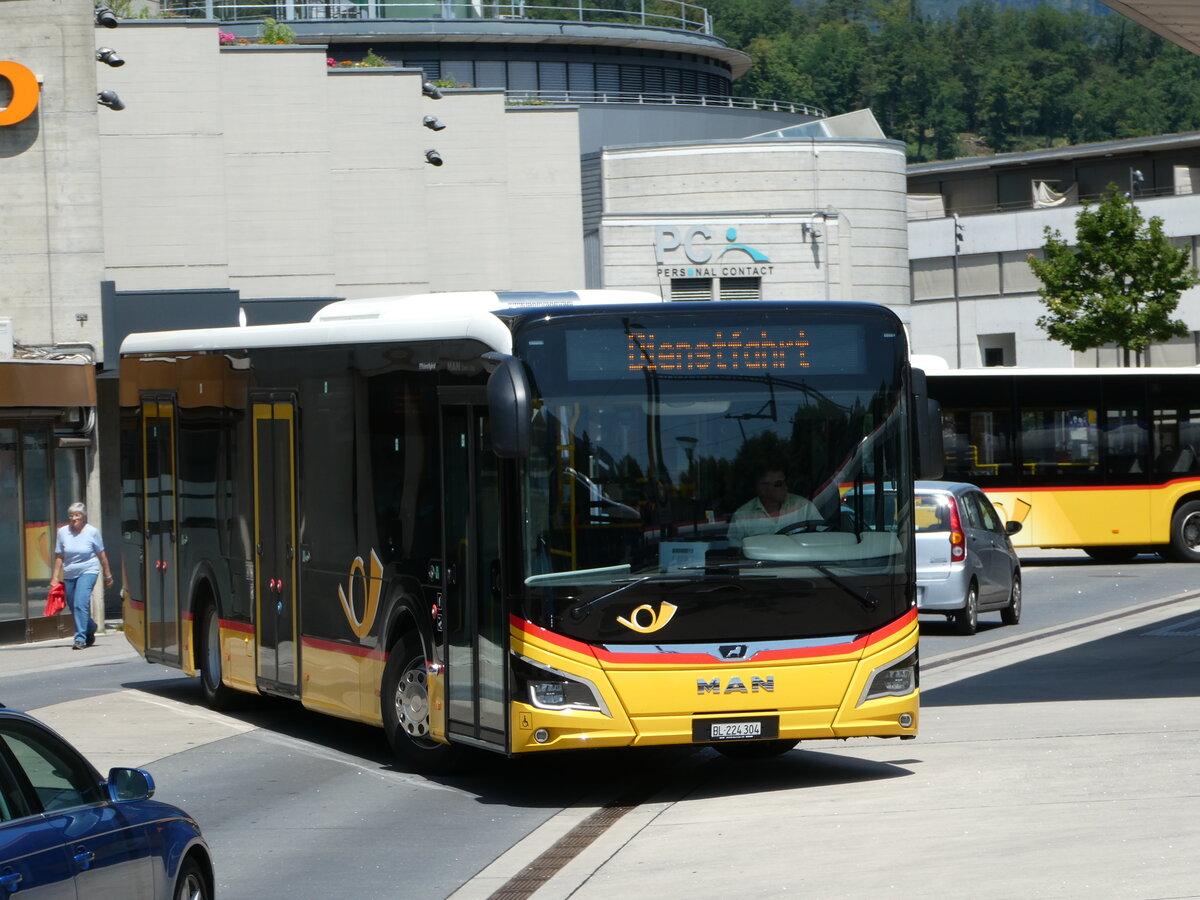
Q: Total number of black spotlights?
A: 6